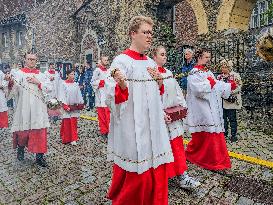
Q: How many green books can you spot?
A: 0